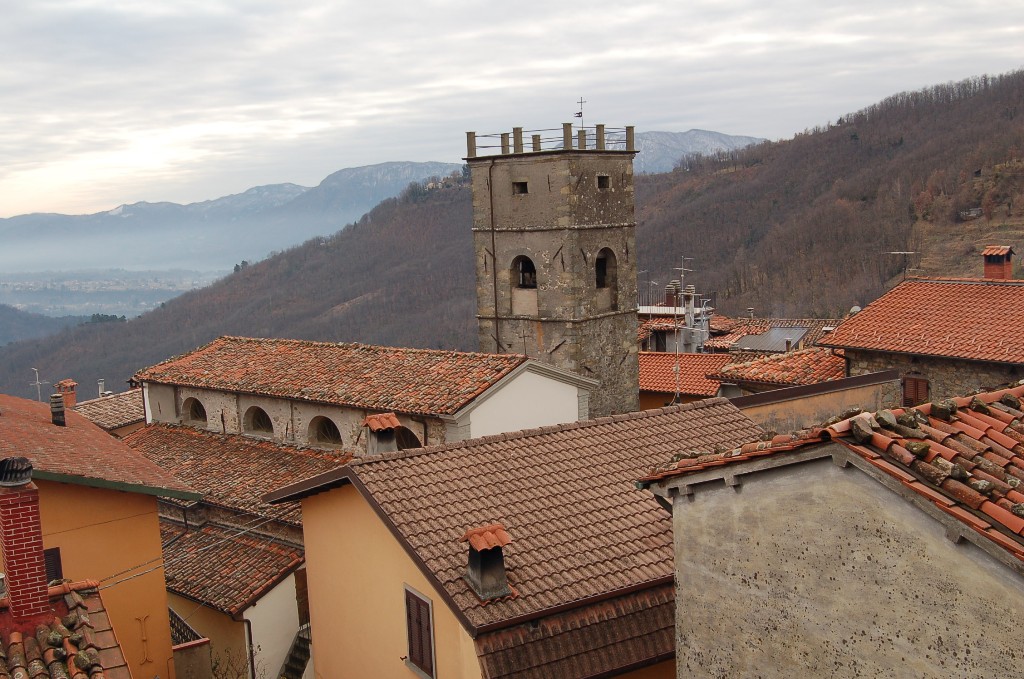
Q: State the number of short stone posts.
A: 8